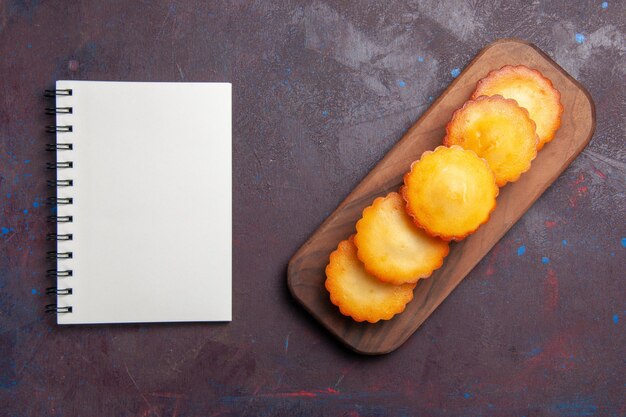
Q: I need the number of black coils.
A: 13